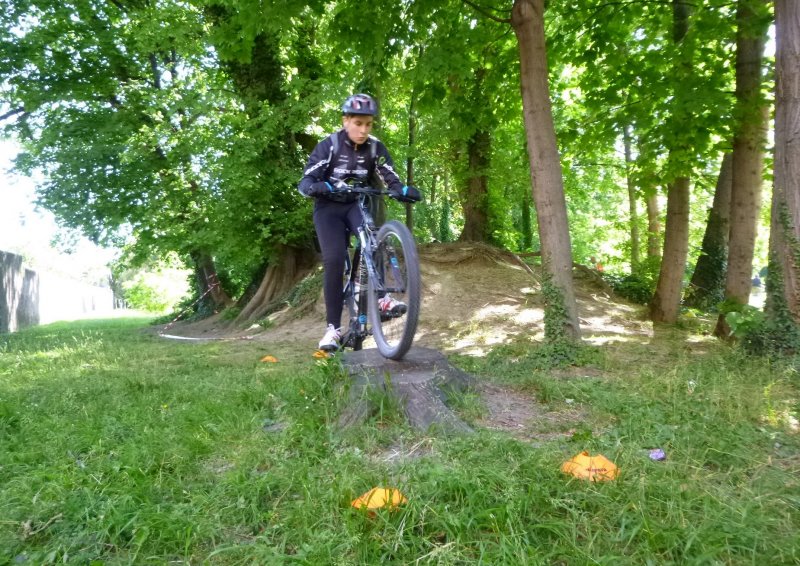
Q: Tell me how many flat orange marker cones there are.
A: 4